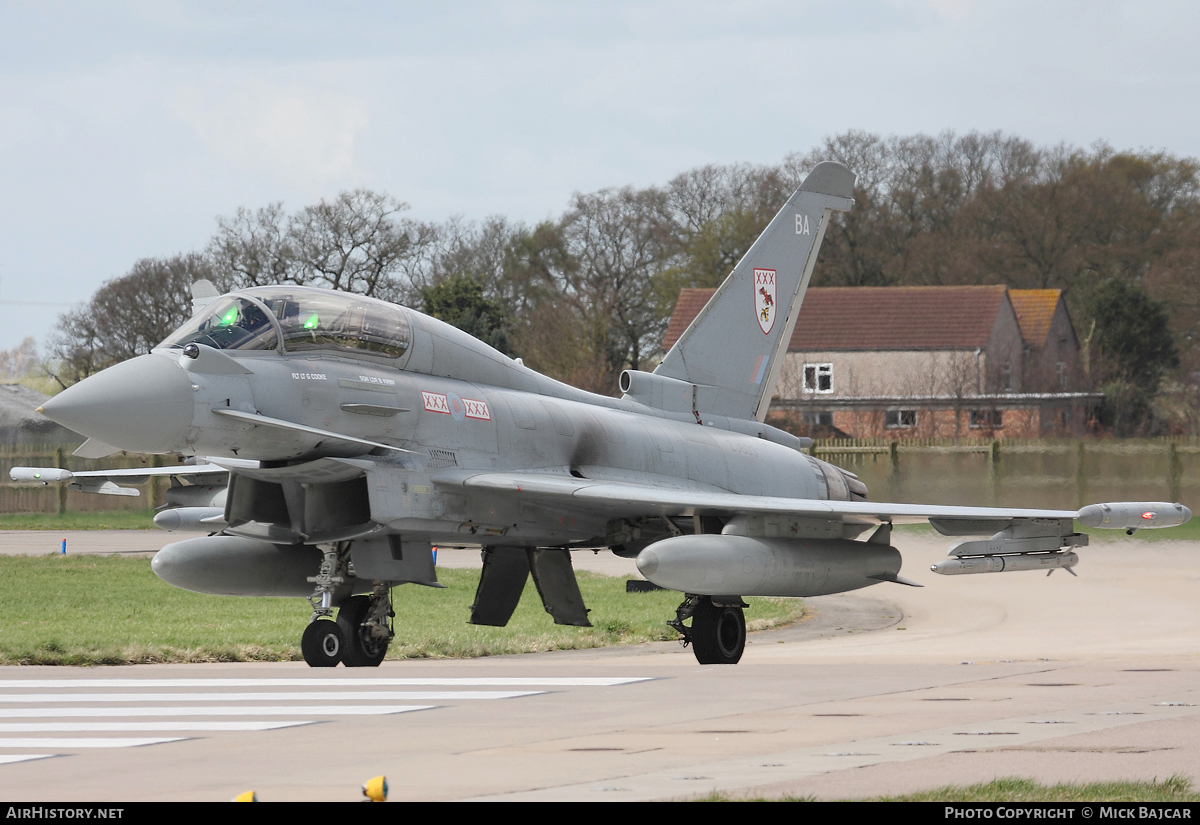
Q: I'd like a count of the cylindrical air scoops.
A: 1